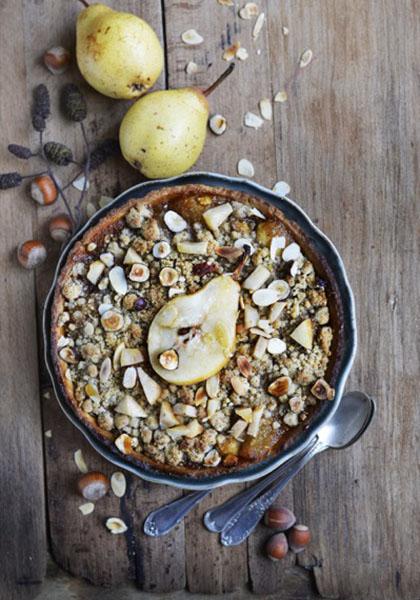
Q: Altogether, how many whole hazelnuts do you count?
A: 8